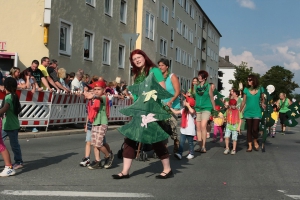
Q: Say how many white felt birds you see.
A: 2